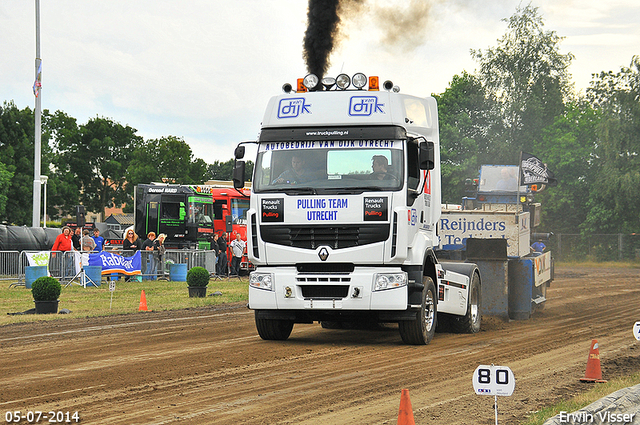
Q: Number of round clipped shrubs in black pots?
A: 2